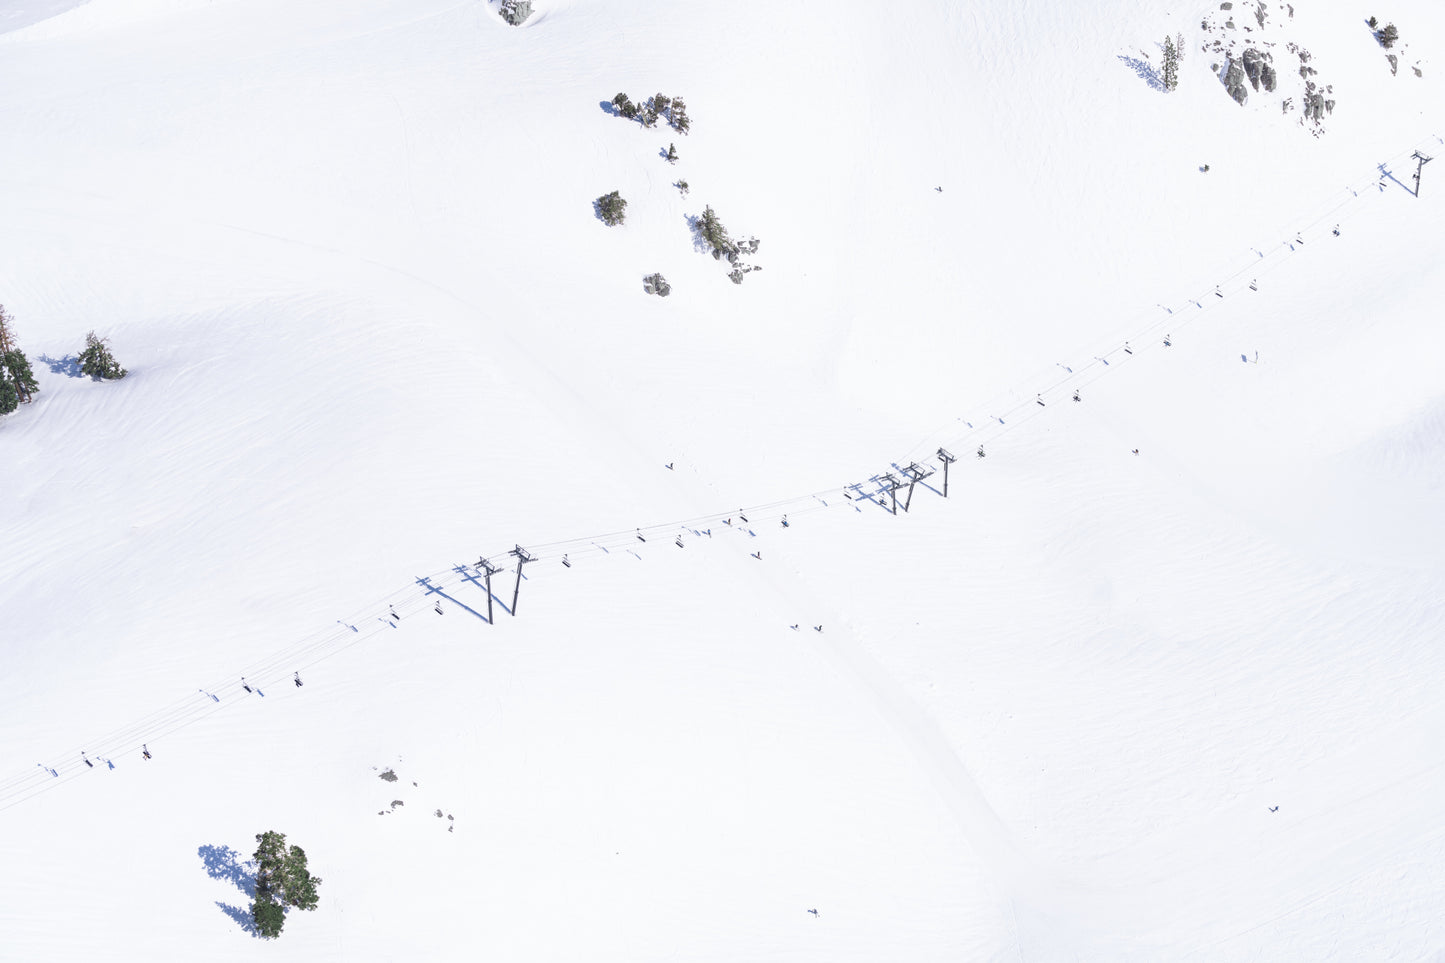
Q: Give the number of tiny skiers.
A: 10